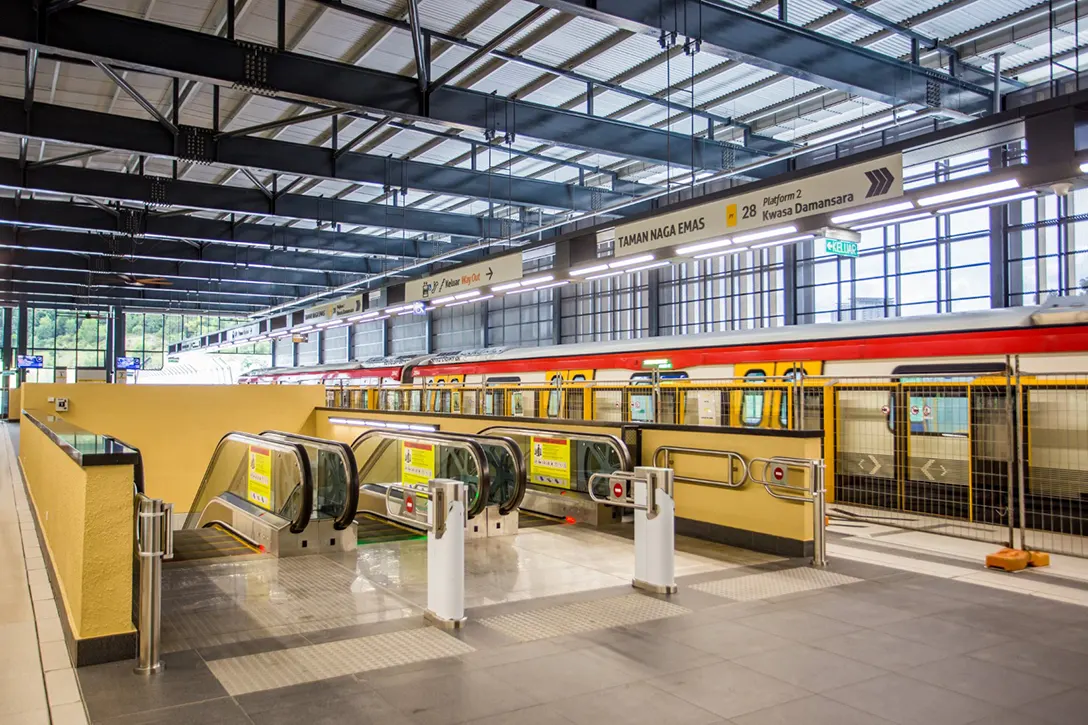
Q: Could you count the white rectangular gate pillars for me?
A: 2